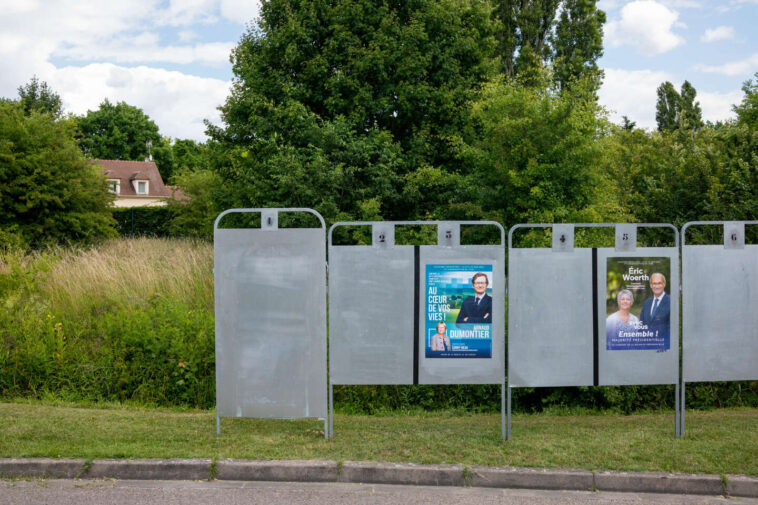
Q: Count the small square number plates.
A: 6